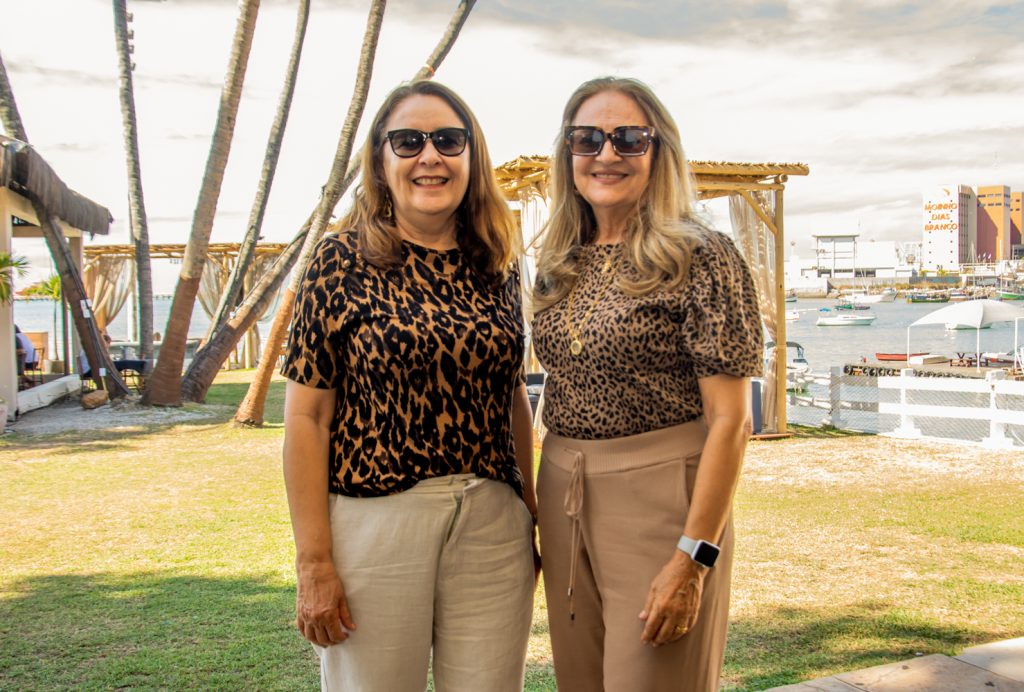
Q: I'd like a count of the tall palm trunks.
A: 6